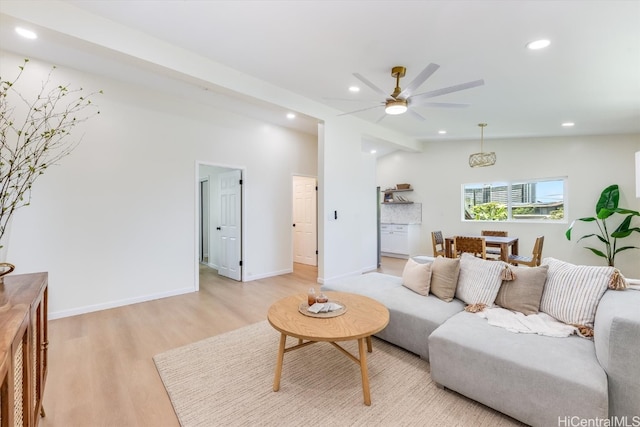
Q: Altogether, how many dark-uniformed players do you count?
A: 0